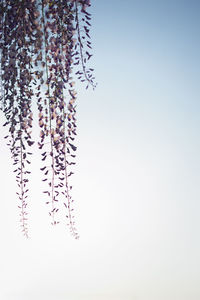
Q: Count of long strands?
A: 3